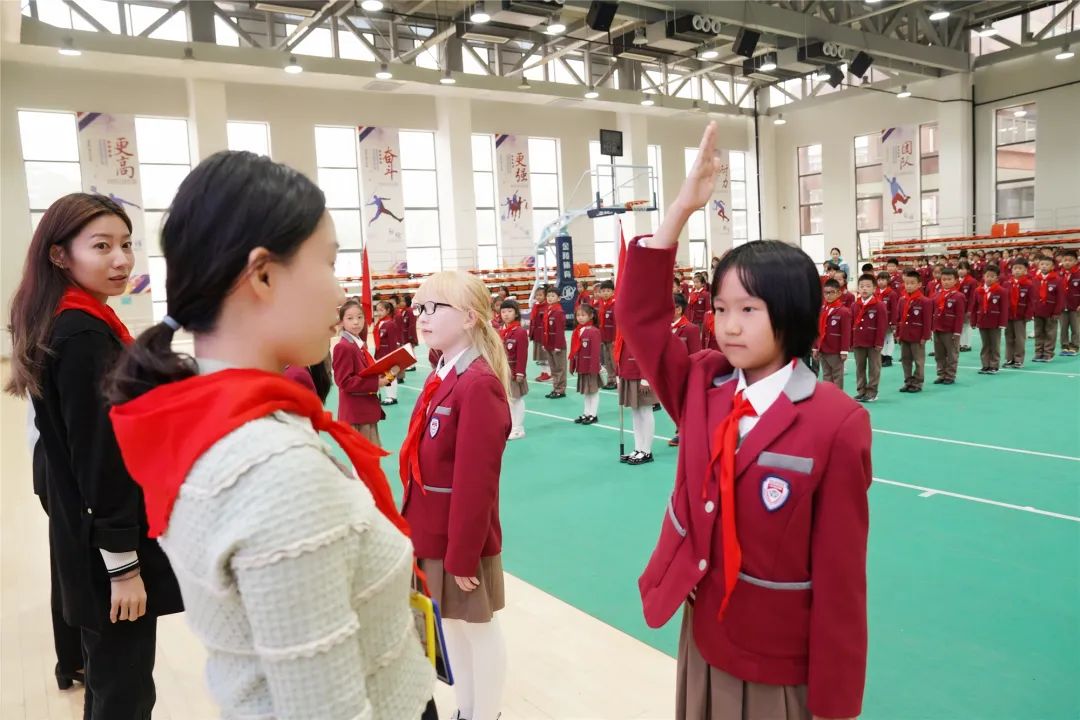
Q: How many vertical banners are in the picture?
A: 5